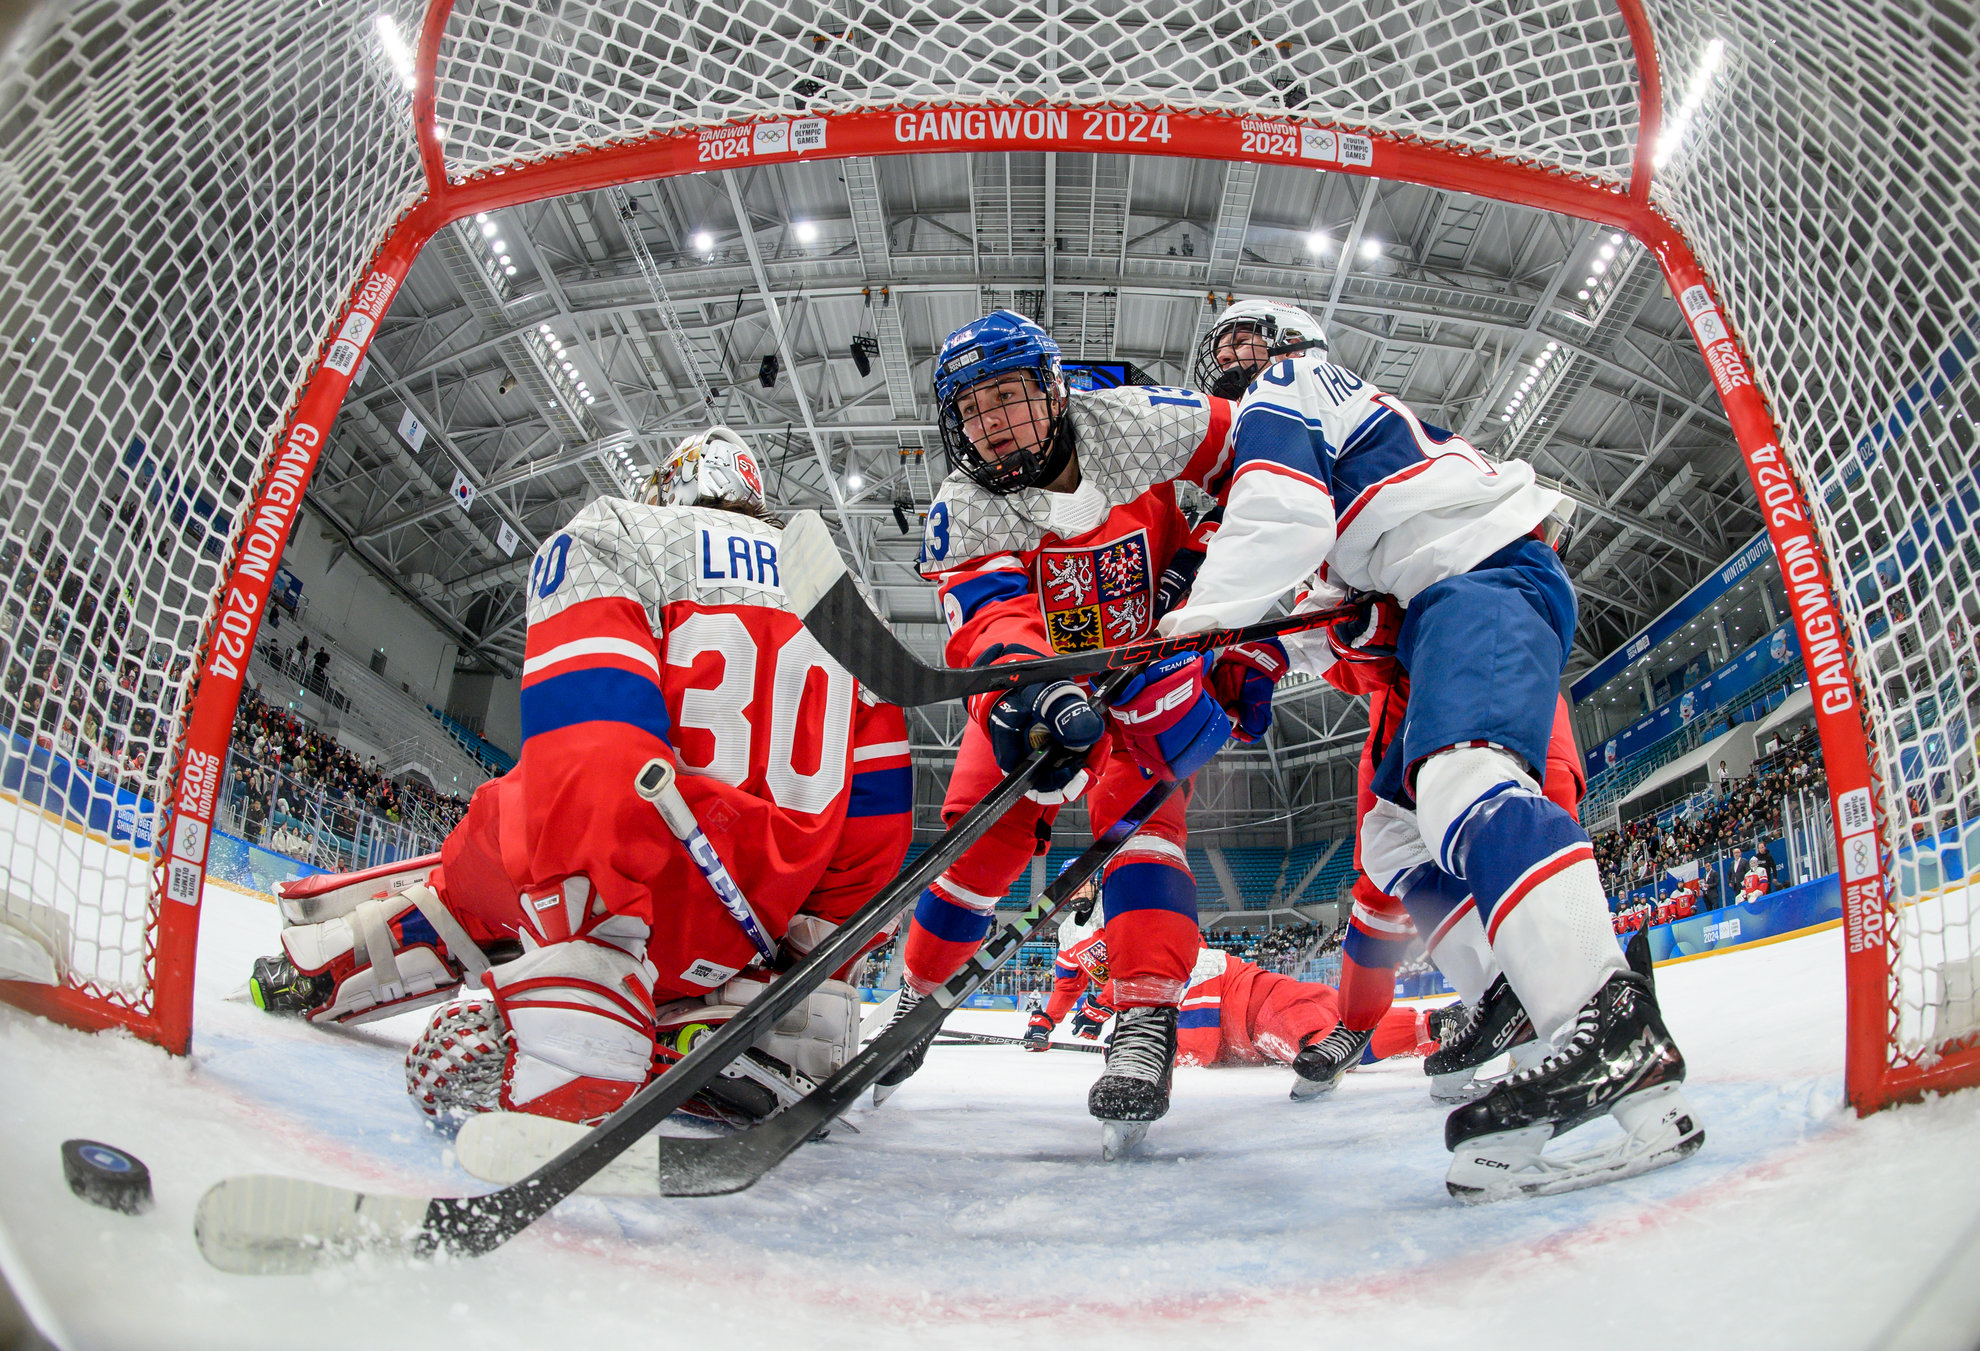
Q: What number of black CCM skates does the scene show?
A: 2